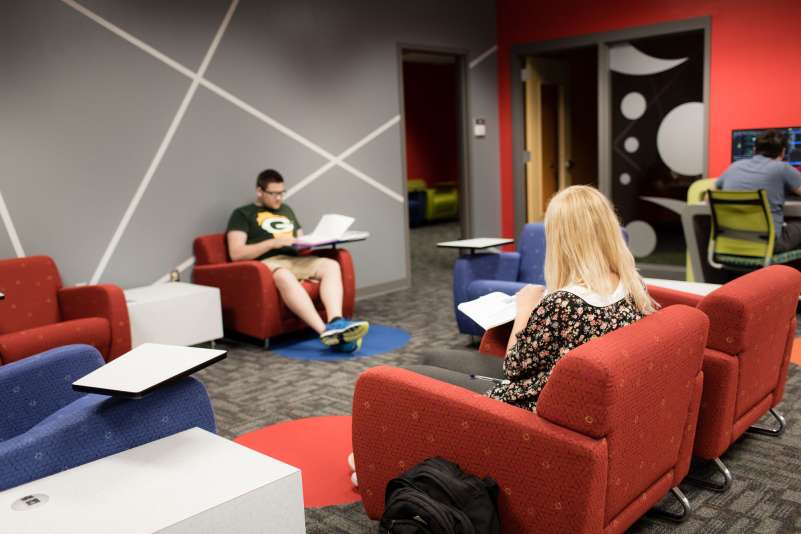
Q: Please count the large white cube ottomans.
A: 2